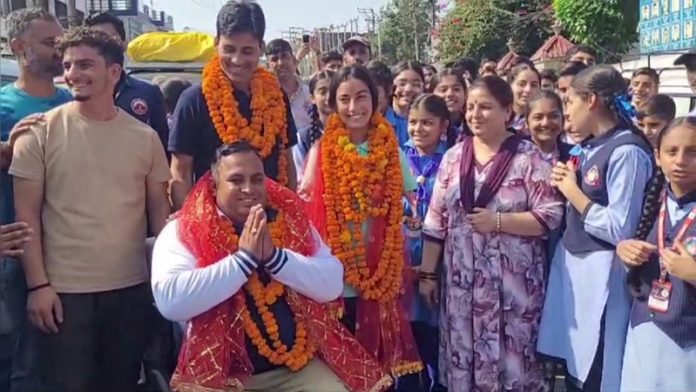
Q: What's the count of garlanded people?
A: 3